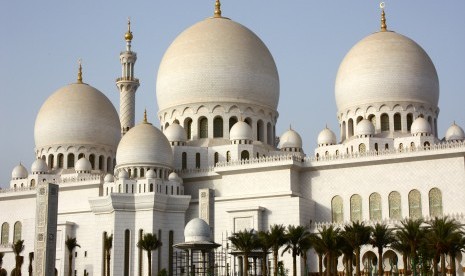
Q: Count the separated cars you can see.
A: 0